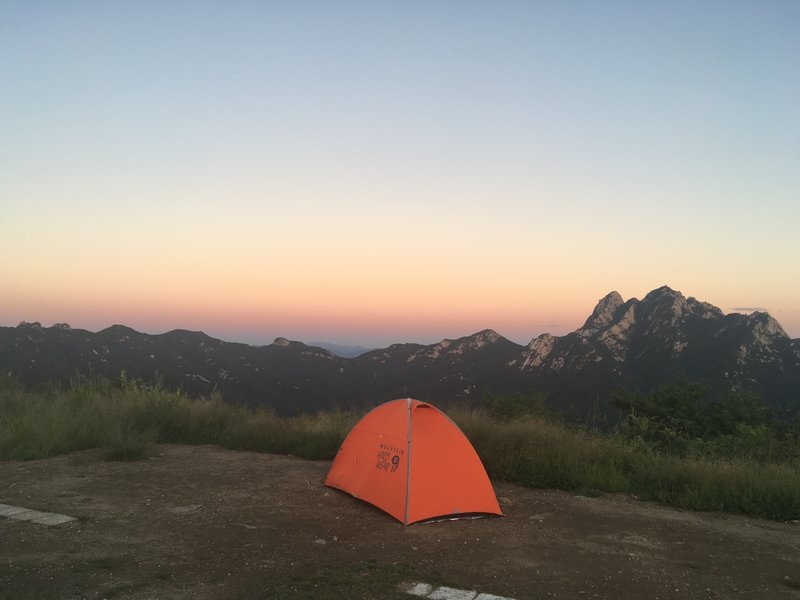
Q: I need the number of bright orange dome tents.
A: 1